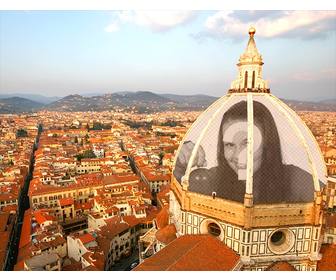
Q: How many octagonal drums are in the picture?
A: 1